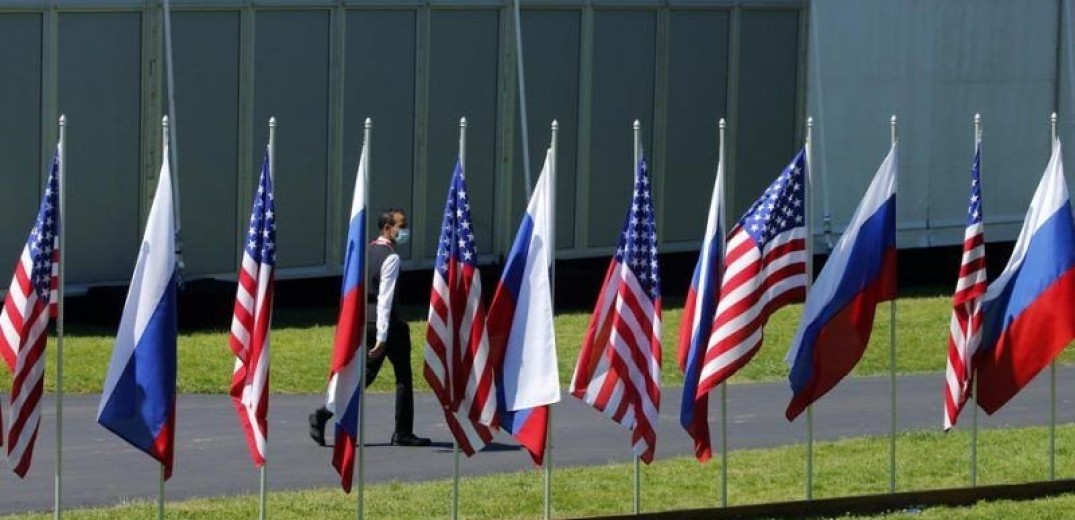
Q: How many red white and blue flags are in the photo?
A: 12